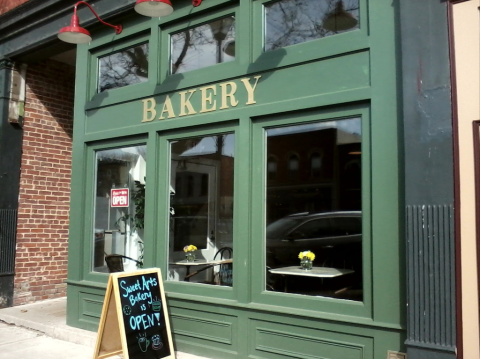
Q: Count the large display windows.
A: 3